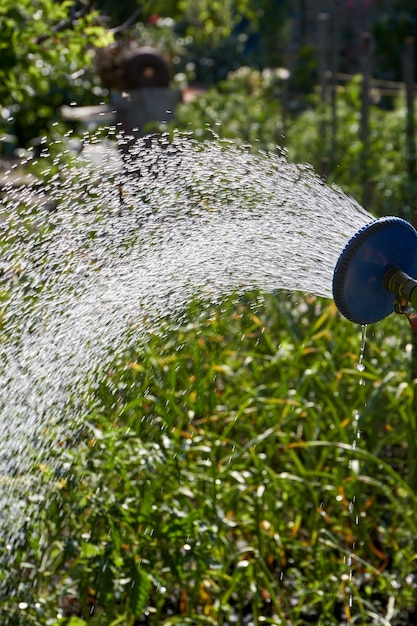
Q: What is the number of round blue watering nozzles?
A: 1